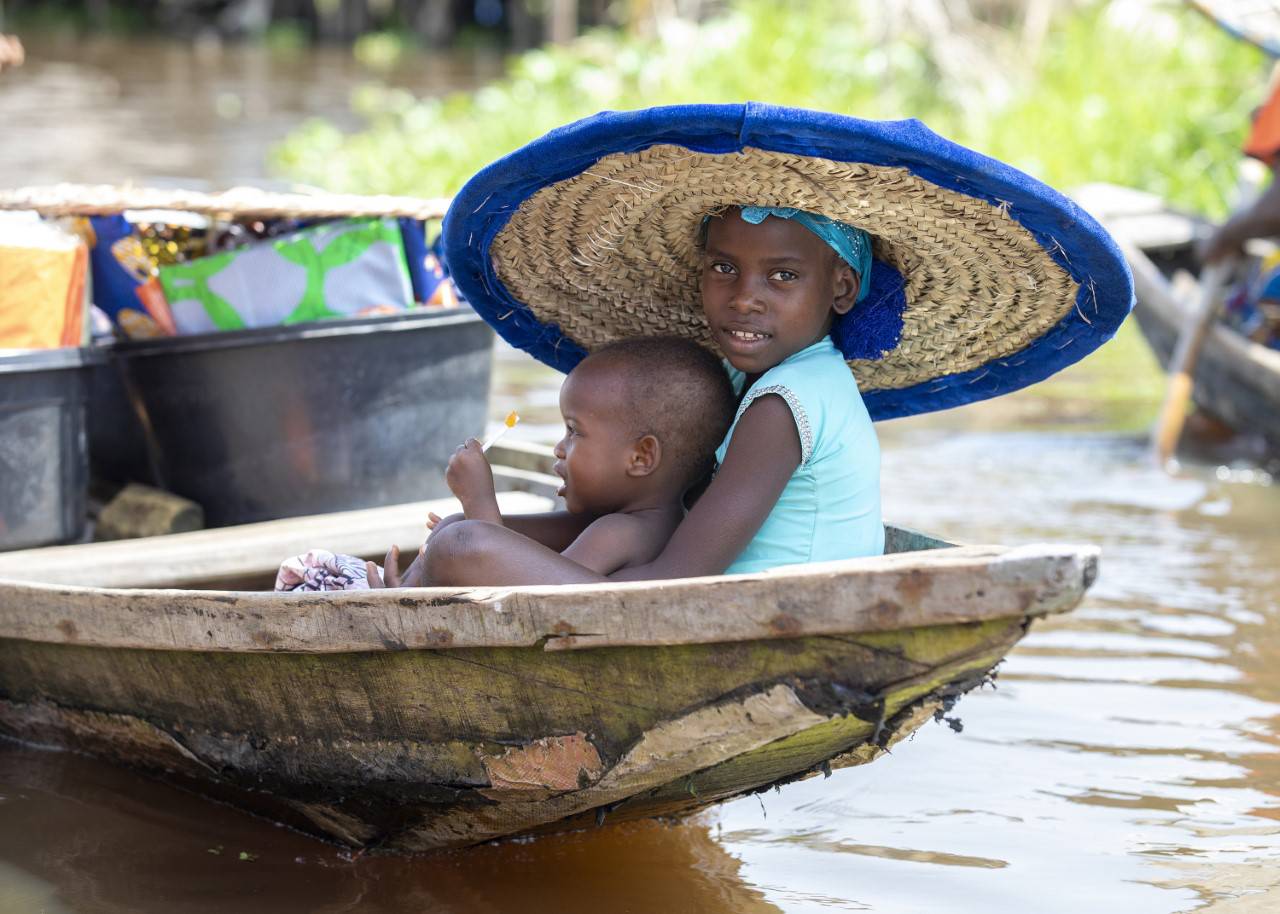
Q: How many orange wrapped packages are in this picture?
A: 1